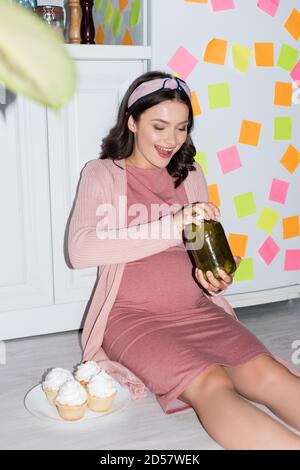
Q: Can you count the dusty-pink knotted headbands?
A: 1